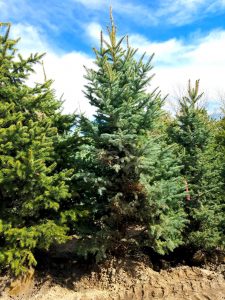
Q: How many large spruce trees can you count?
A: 3